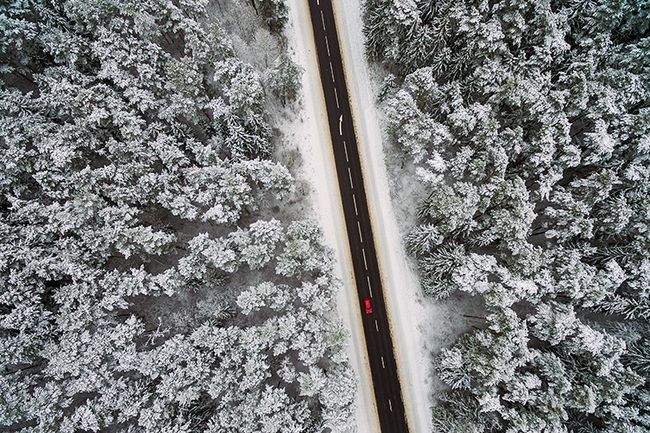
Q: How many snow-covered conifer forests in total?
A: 2